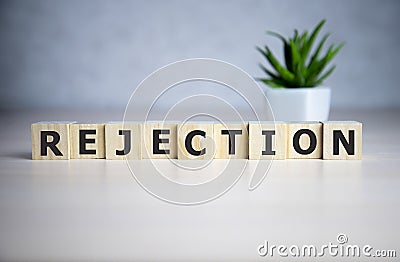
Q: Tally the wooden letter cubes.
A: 9